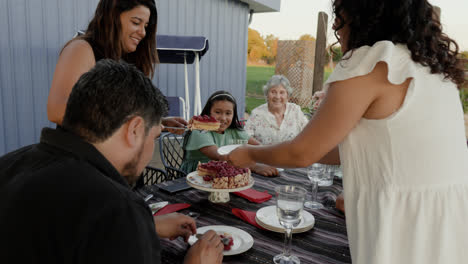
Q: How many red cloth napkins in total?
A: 3